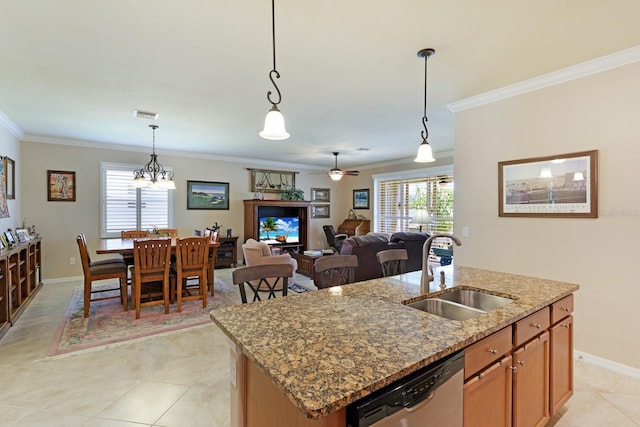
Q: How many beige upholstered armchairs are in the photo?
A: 1